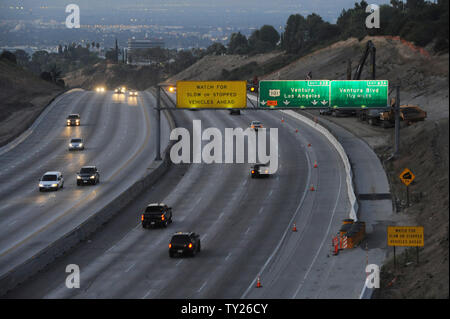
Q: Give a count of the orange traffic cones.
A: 7